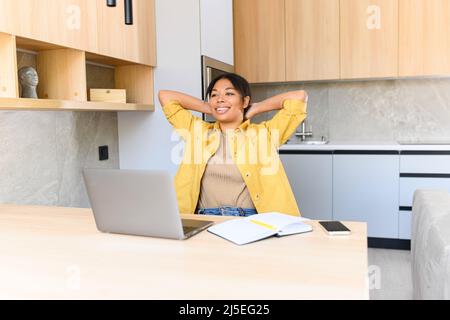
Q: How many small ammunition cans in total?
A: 0